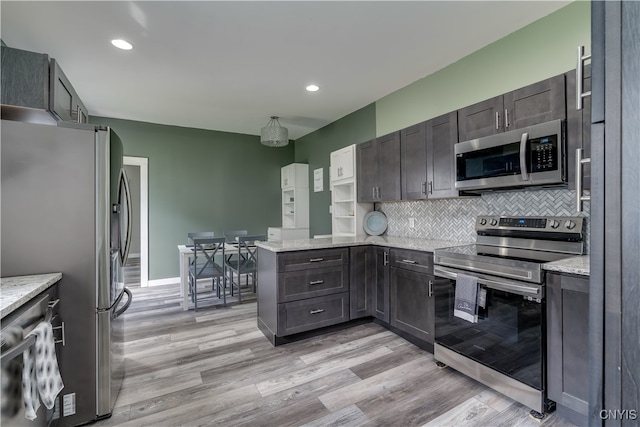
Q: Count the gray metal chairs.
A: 4